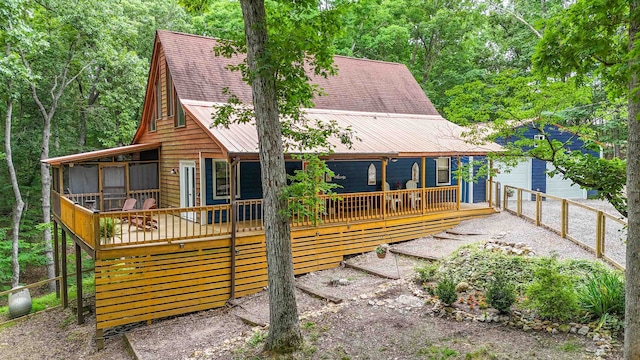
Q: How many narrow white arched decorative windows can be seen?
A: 2